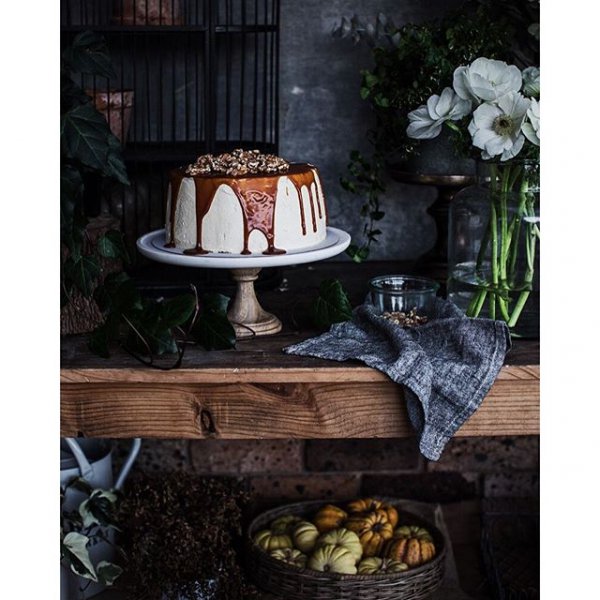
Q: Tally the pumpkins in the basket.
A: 11